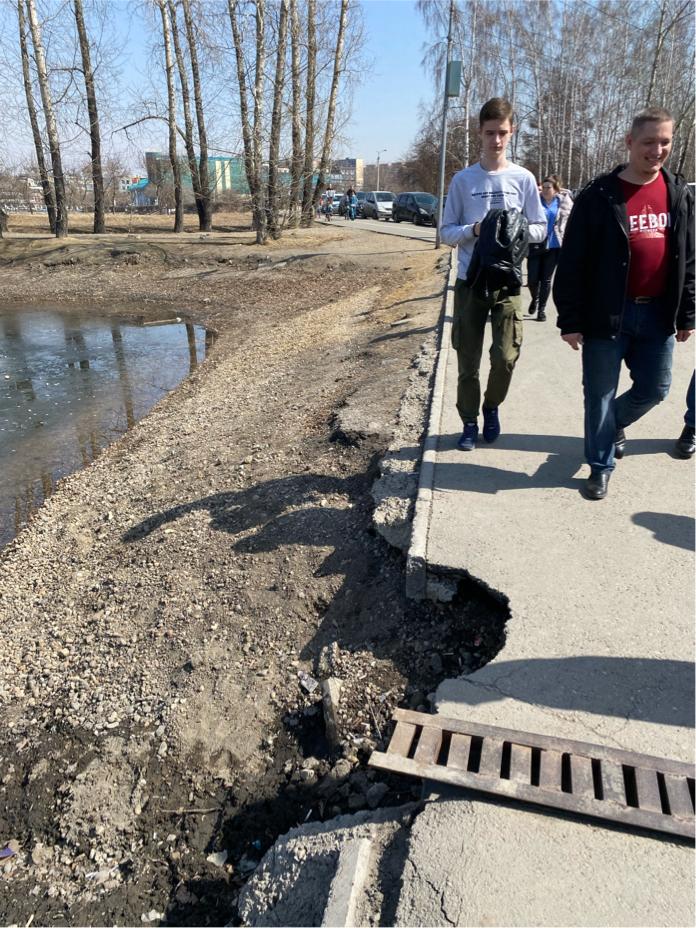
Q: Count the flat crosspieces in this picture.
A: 10